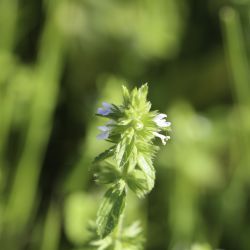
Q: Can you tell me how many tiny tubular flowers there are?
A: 4